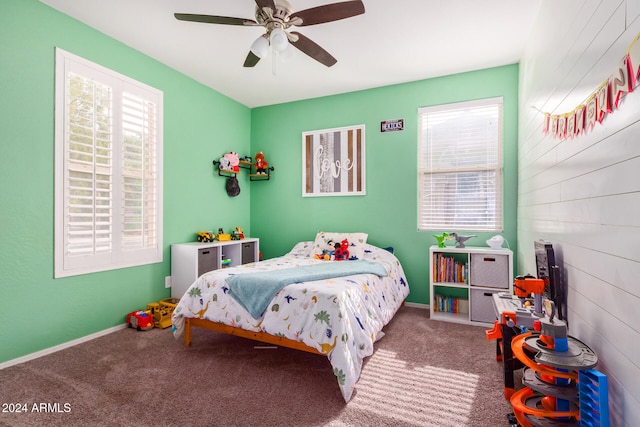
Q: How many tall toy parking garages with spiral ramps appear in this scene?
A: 1